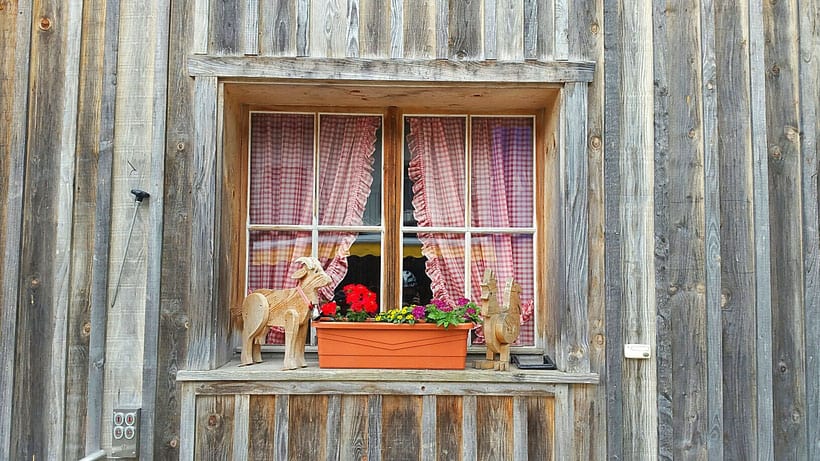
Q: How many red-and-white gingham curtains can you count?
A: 2